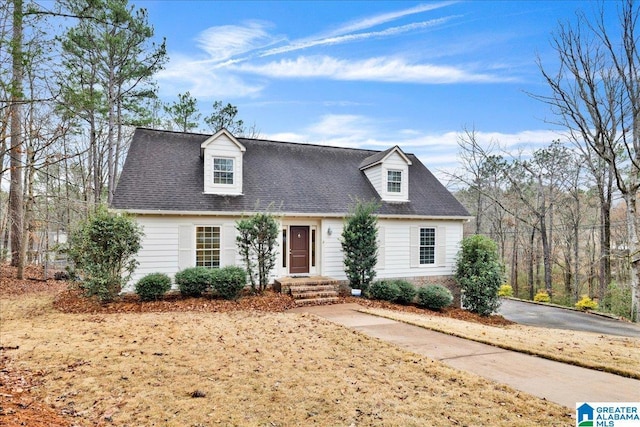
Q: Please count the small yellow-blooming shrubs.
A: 3